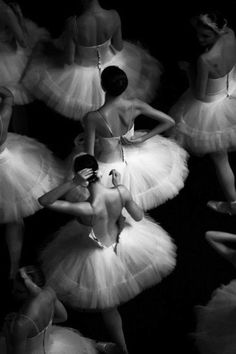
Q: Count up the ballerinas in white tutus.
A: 8